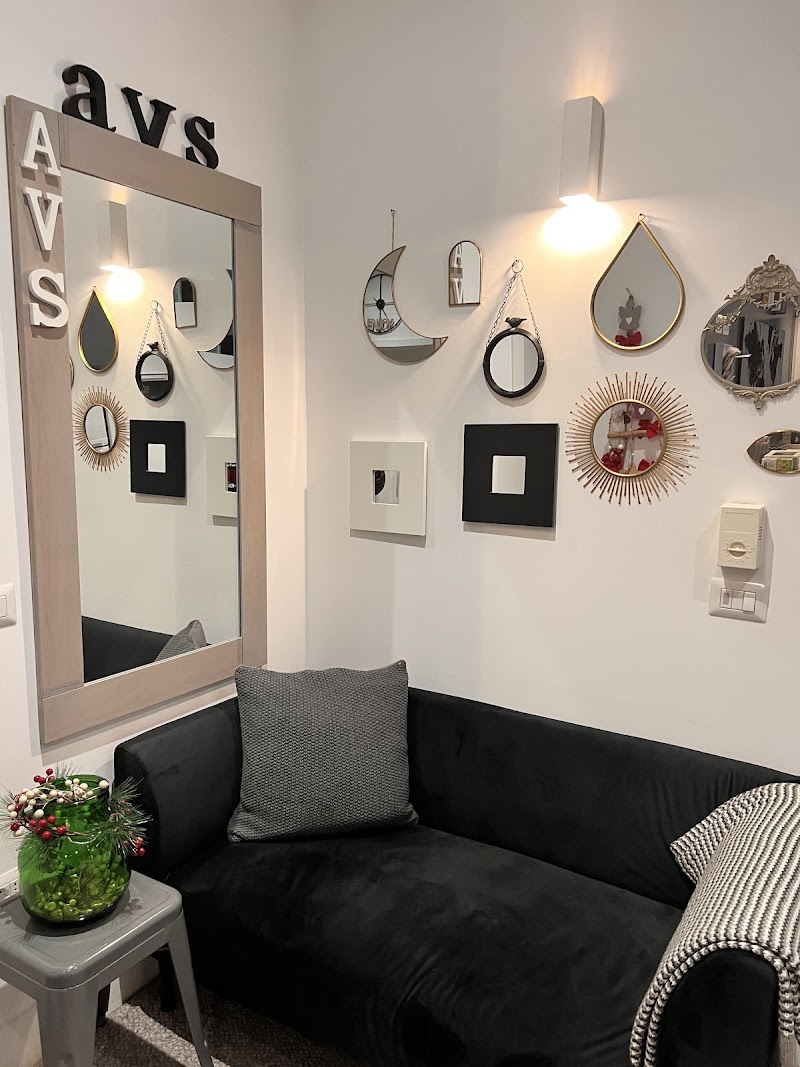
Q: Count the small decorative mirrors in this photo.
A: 9